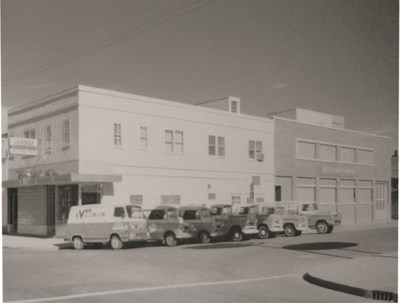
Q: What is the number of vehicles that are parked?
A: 7